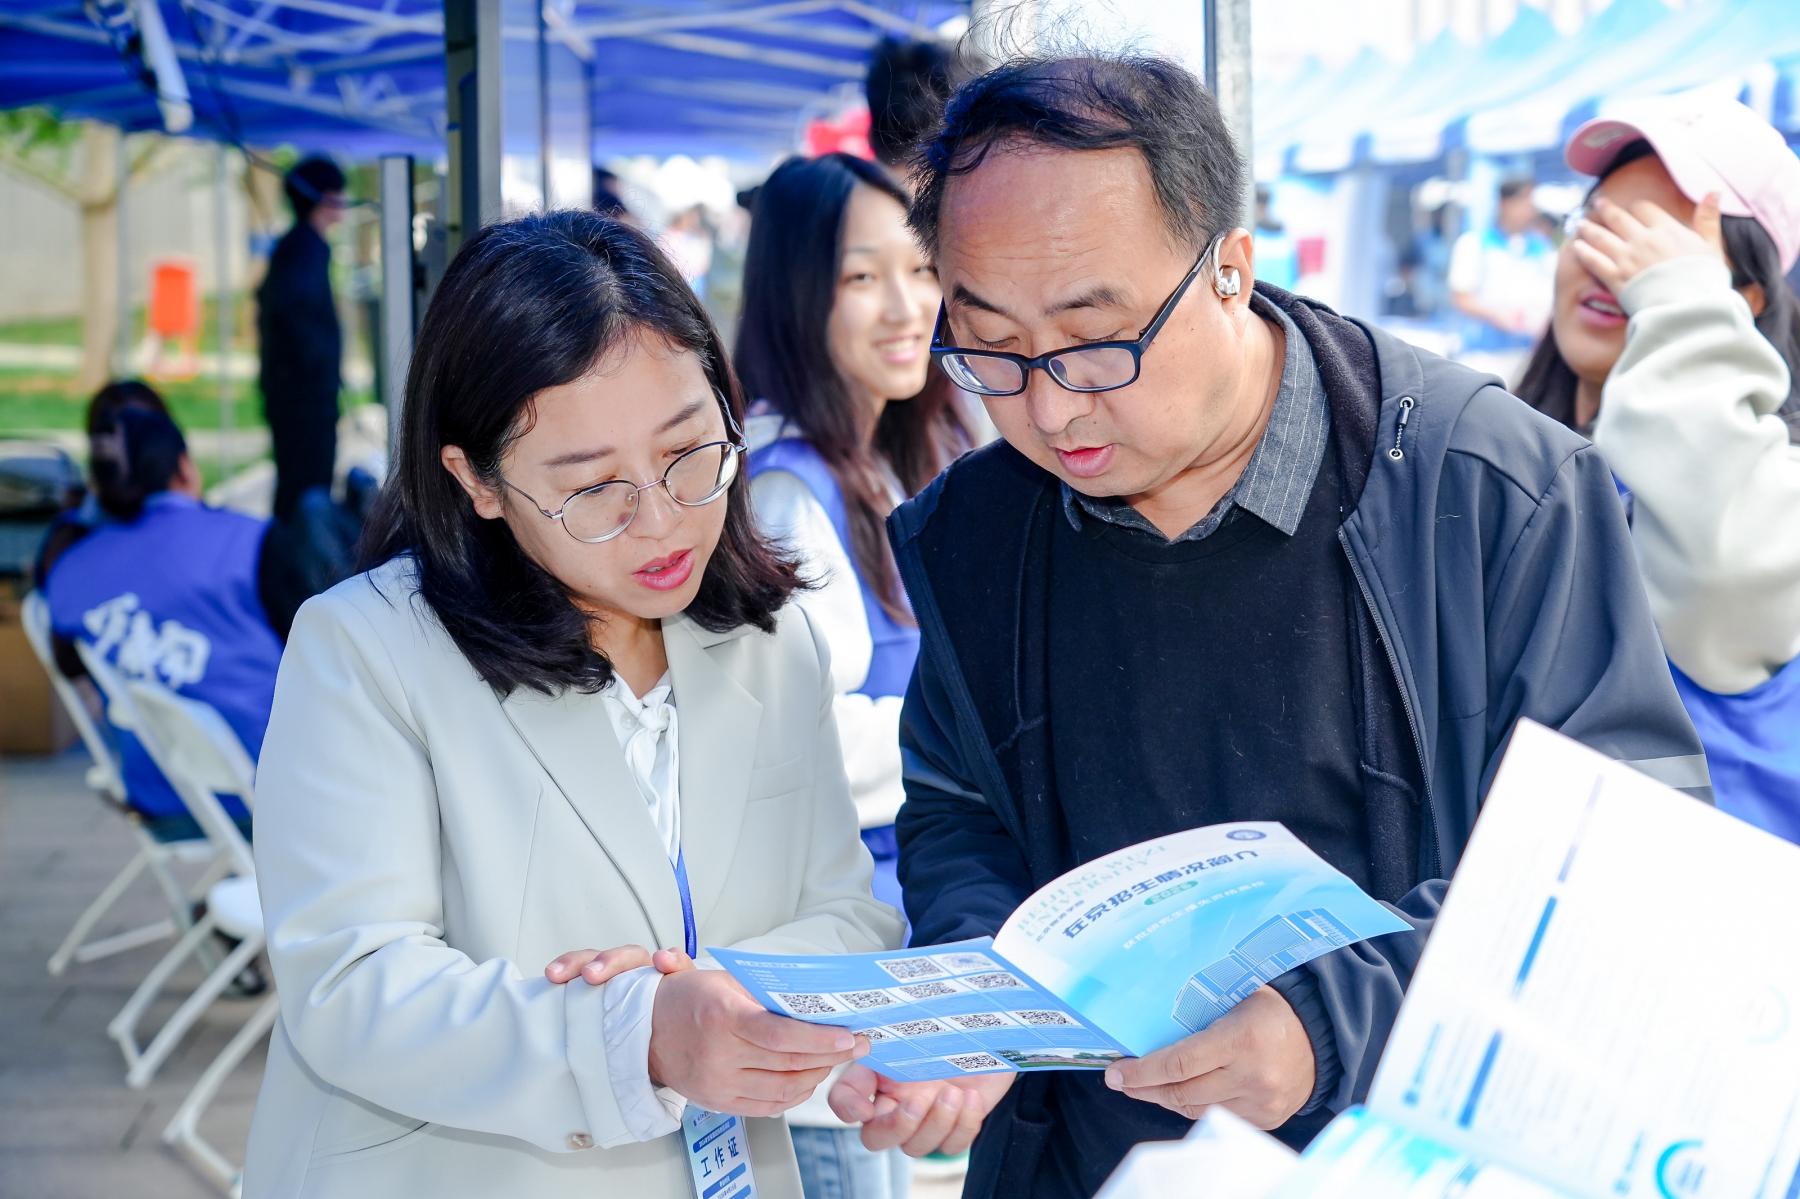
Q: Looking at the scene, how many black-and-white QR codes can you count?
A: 10